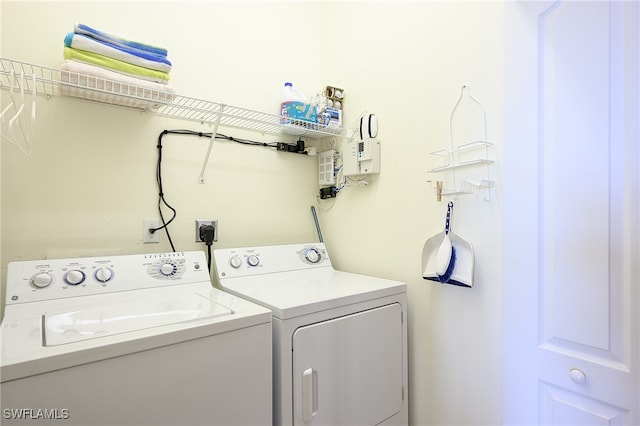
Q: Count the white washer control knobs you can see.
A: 4